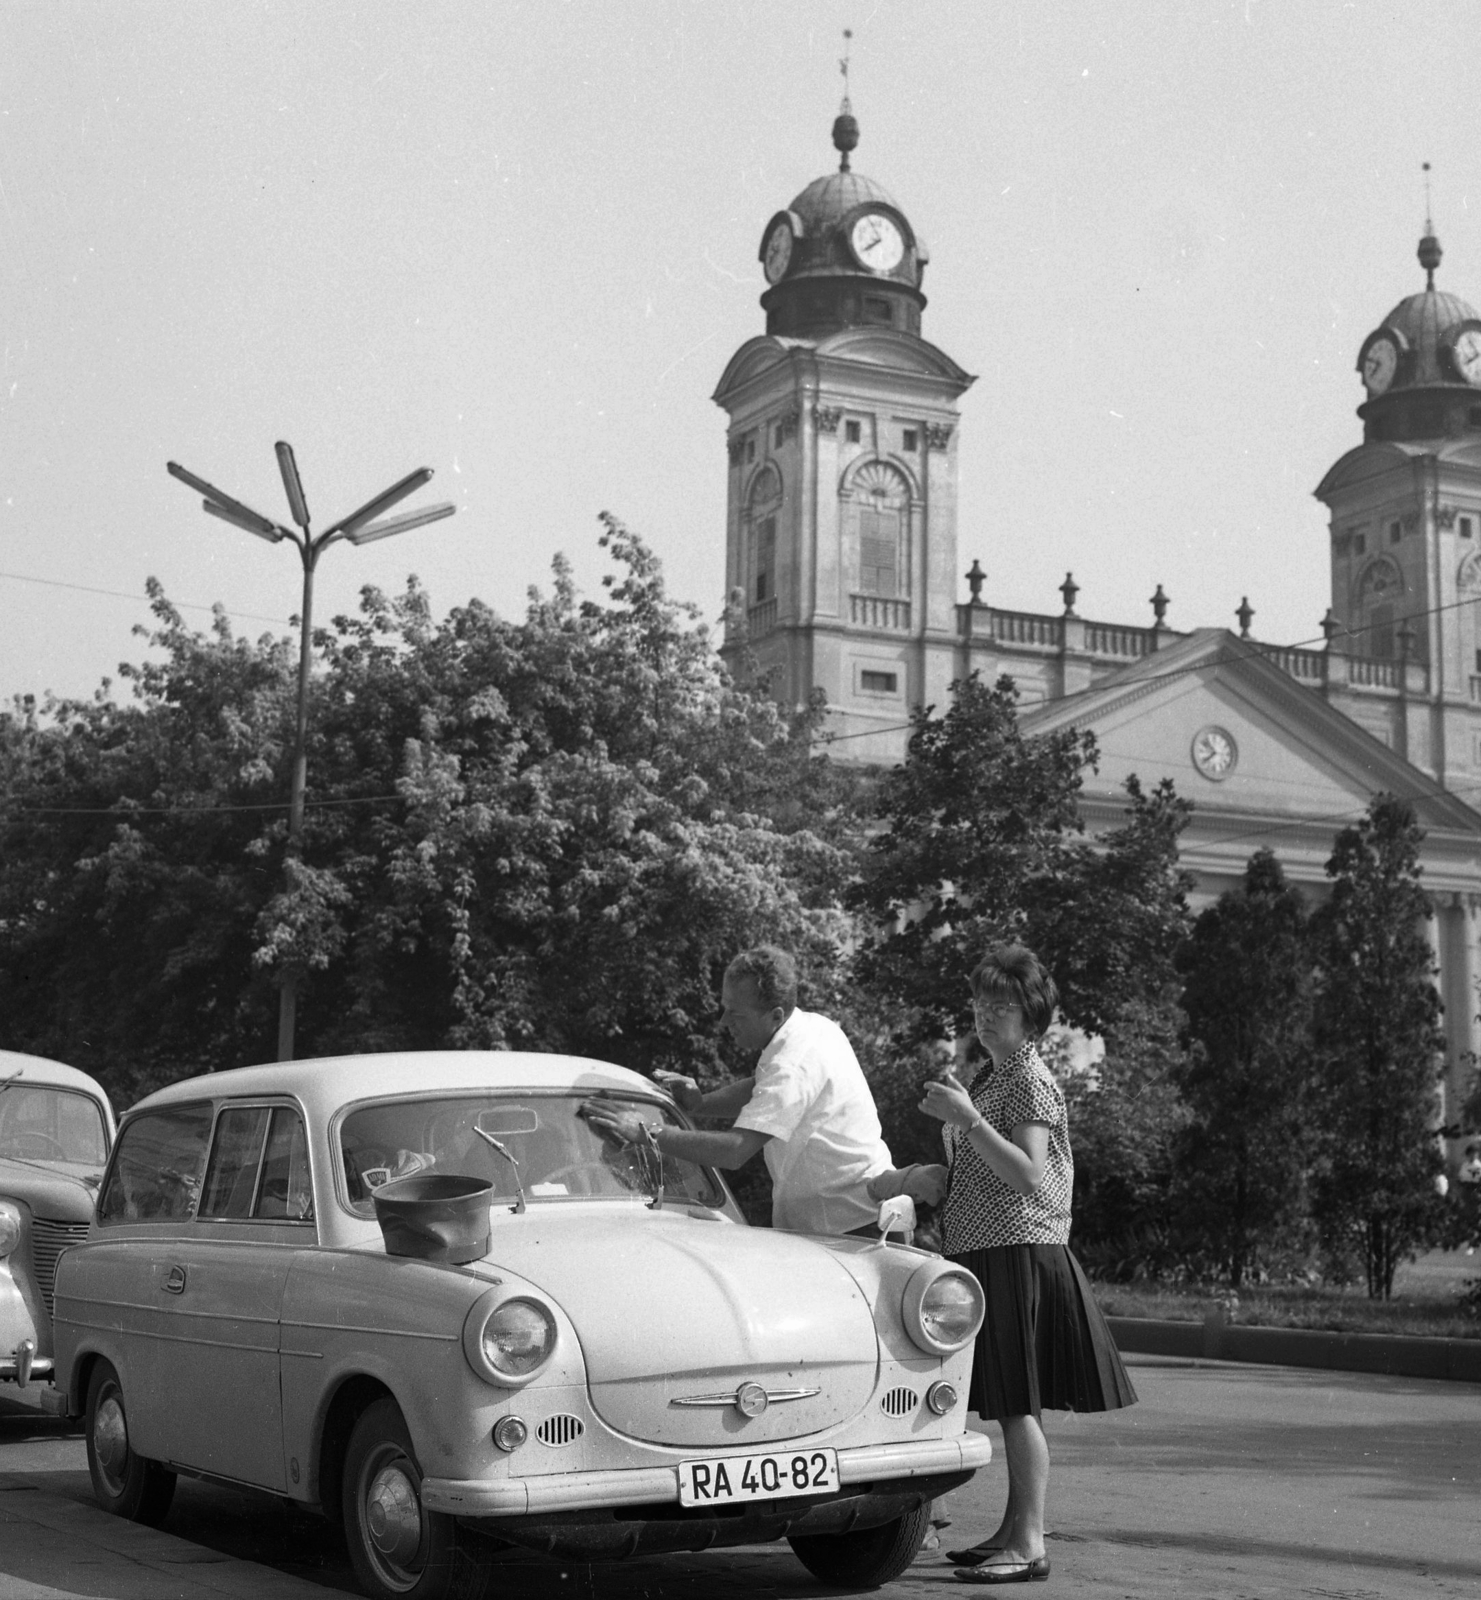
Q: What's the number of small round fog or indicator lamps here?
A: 2